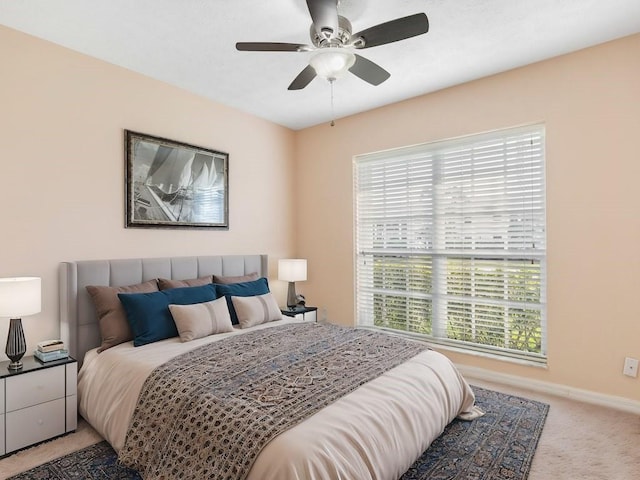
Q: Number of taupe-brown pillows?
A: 3